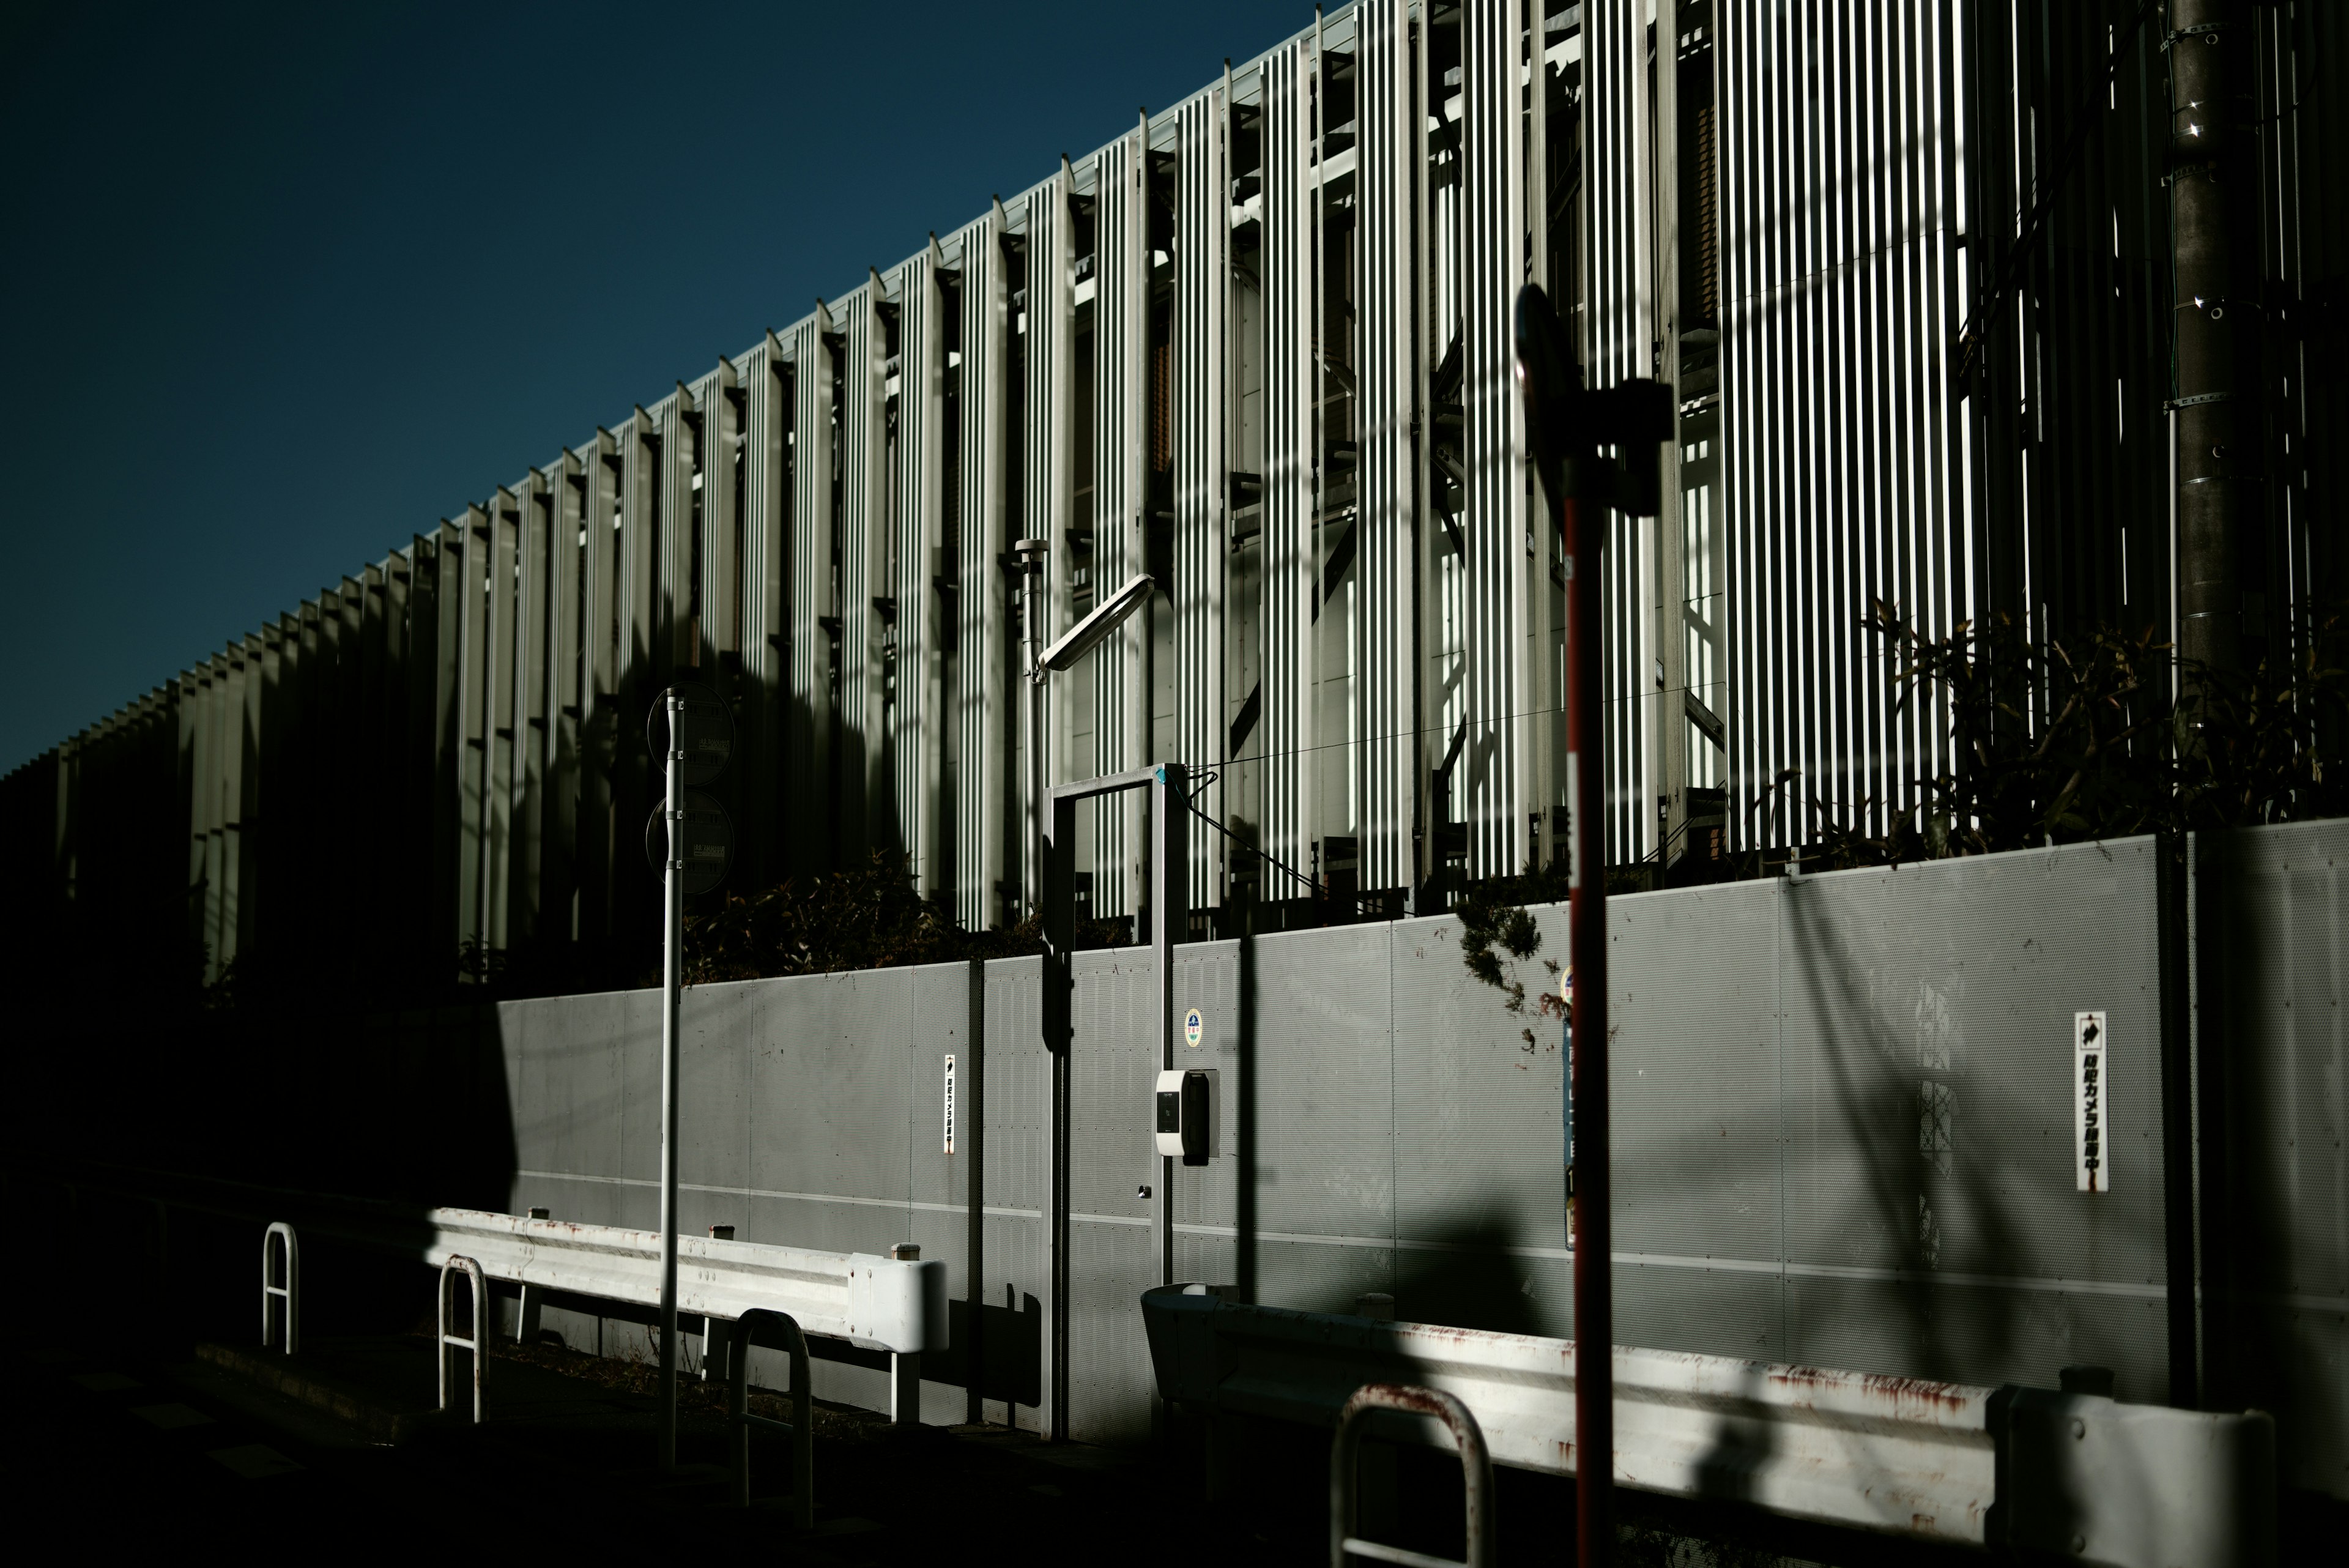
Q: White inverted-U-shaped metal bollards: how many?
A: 4